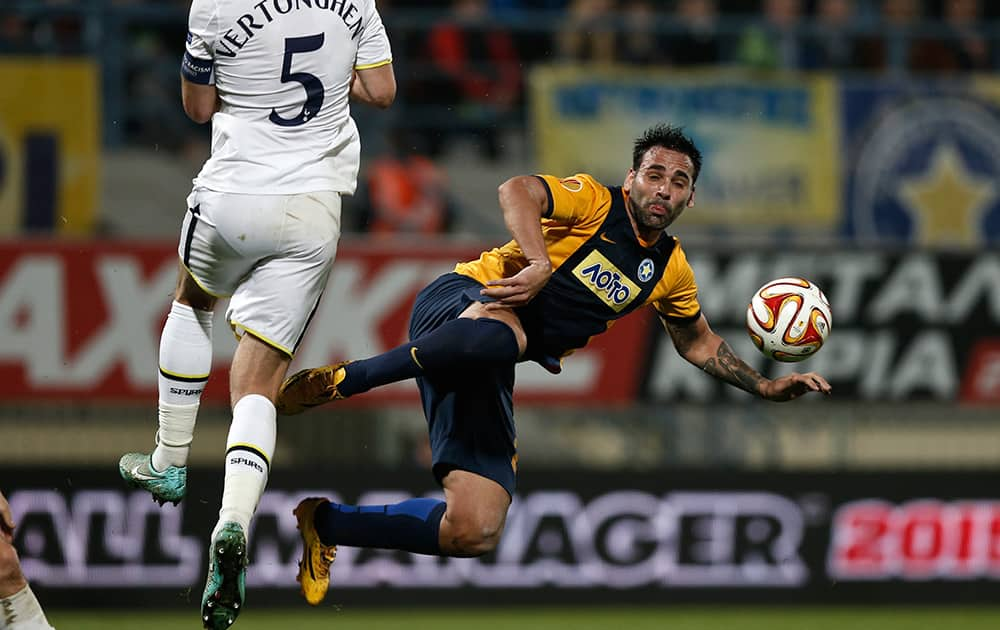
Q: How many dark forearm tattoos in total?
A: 1